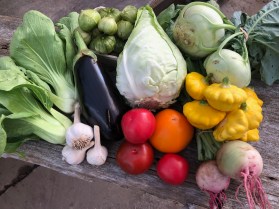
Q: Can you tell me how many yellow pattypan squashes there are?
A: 7